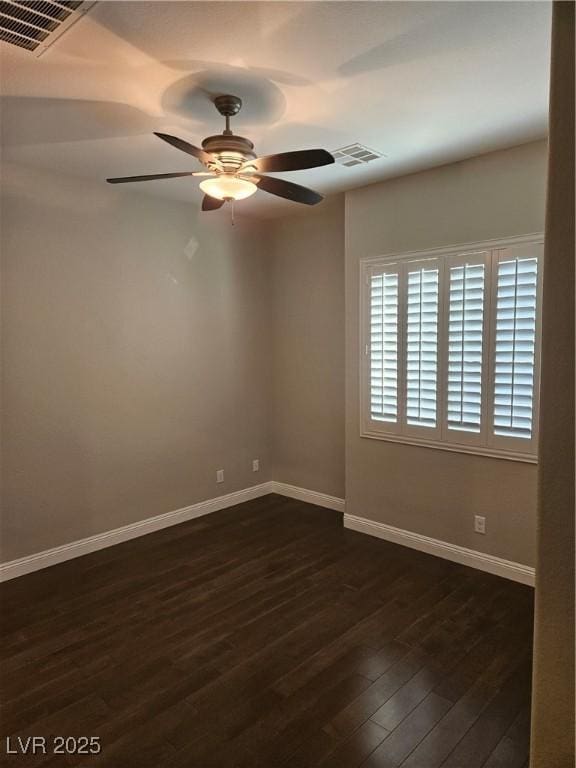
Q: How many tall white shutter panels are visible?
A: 4